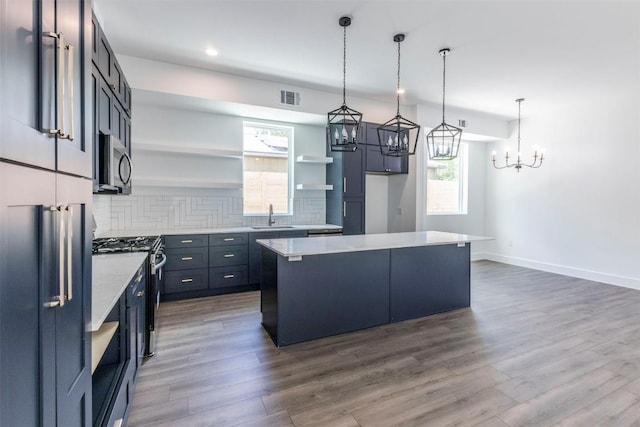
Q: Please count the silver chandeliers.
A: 1